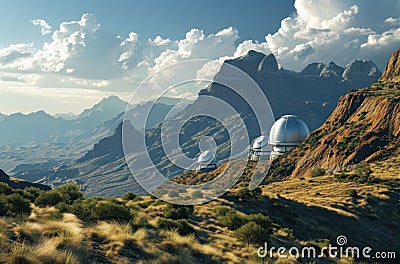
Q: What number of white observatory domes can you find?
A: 3